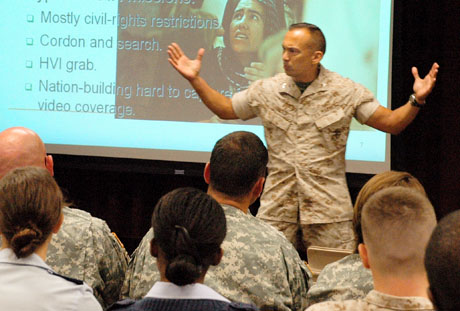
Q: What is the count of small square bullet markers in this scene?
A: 4